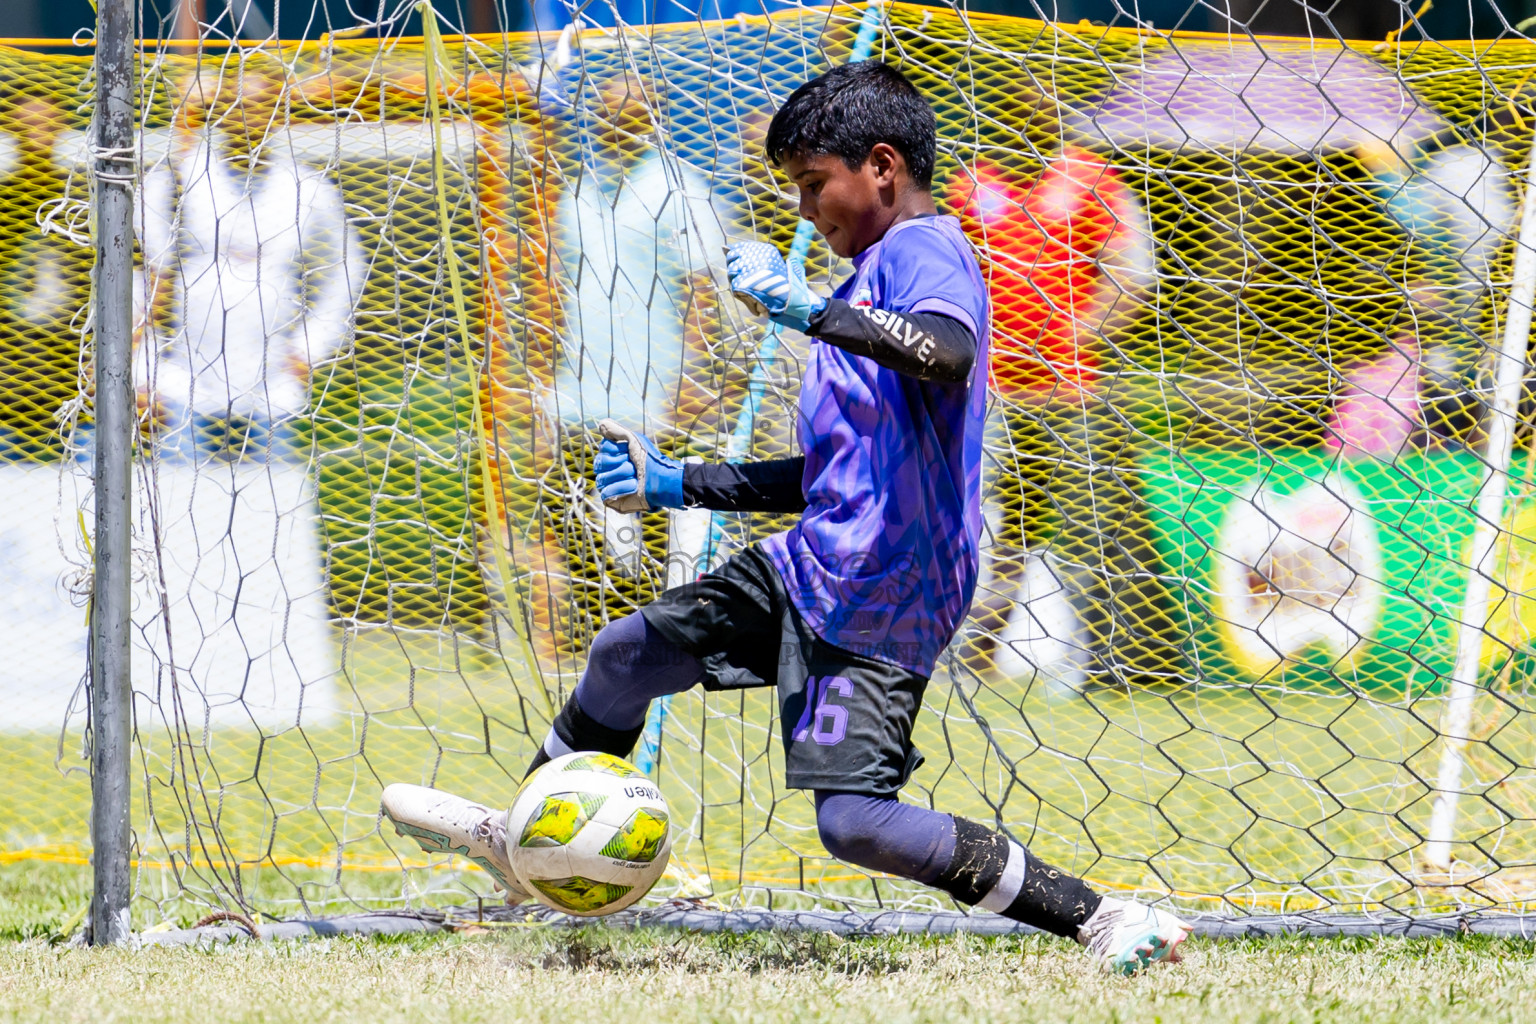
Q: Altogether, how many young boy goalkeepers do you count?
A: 1